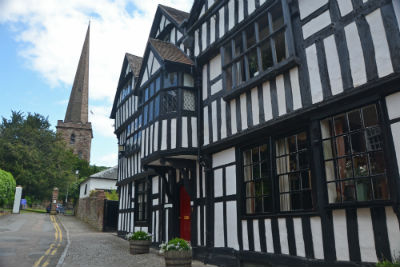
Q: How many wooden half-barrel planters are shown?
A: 2